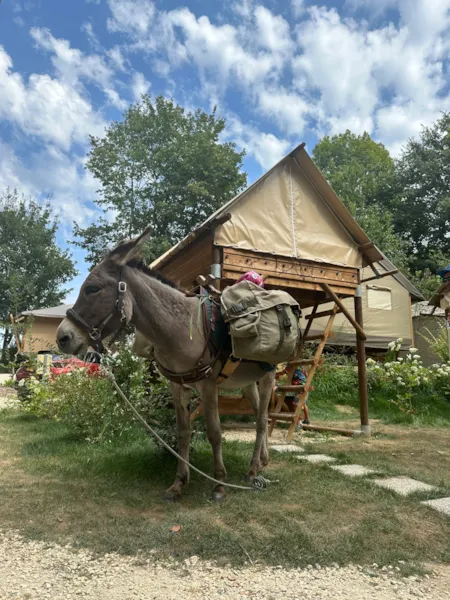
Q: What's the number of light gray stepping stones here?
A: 5